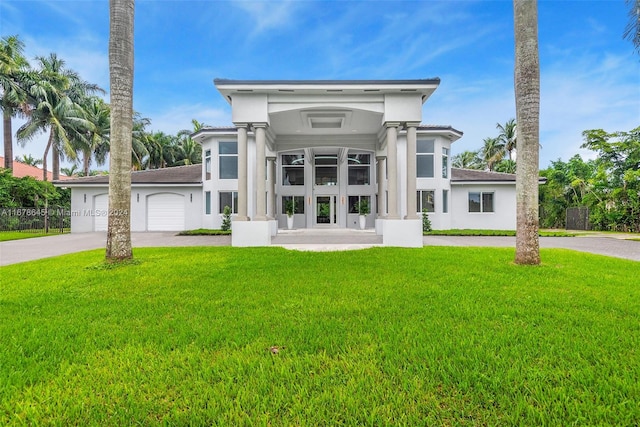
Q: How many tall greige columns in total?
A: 6